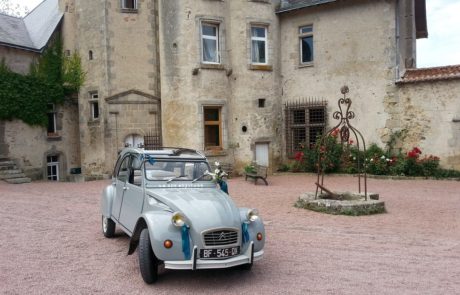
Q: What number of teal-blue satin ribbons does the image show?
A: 4